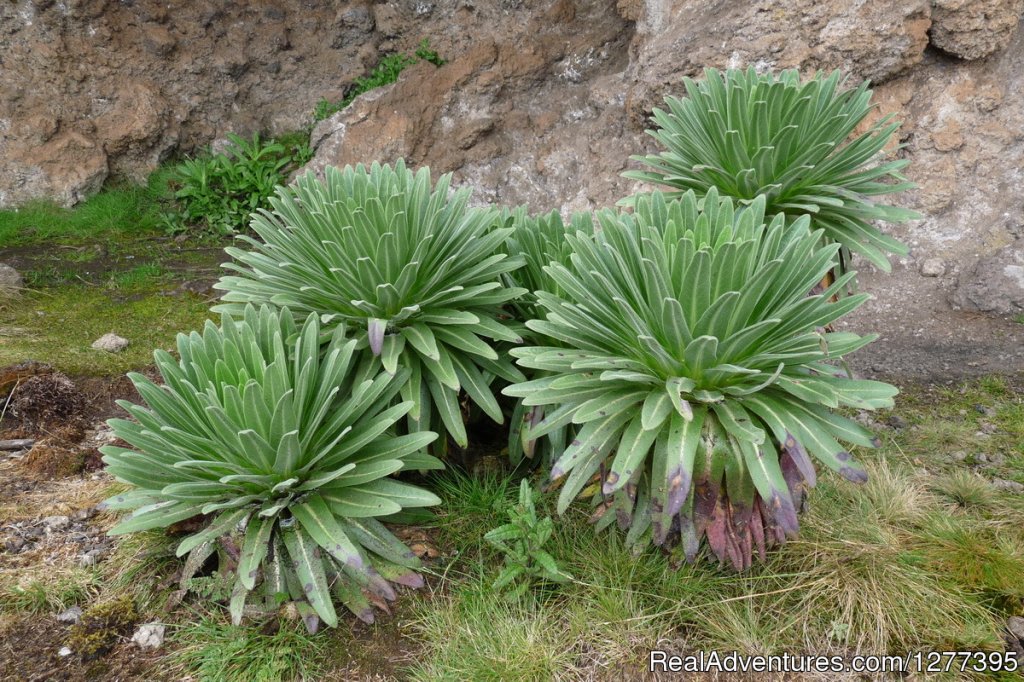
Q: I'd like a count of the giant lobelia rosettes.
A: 5